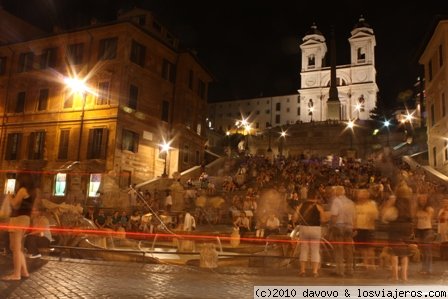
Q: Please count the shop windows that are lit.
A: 3